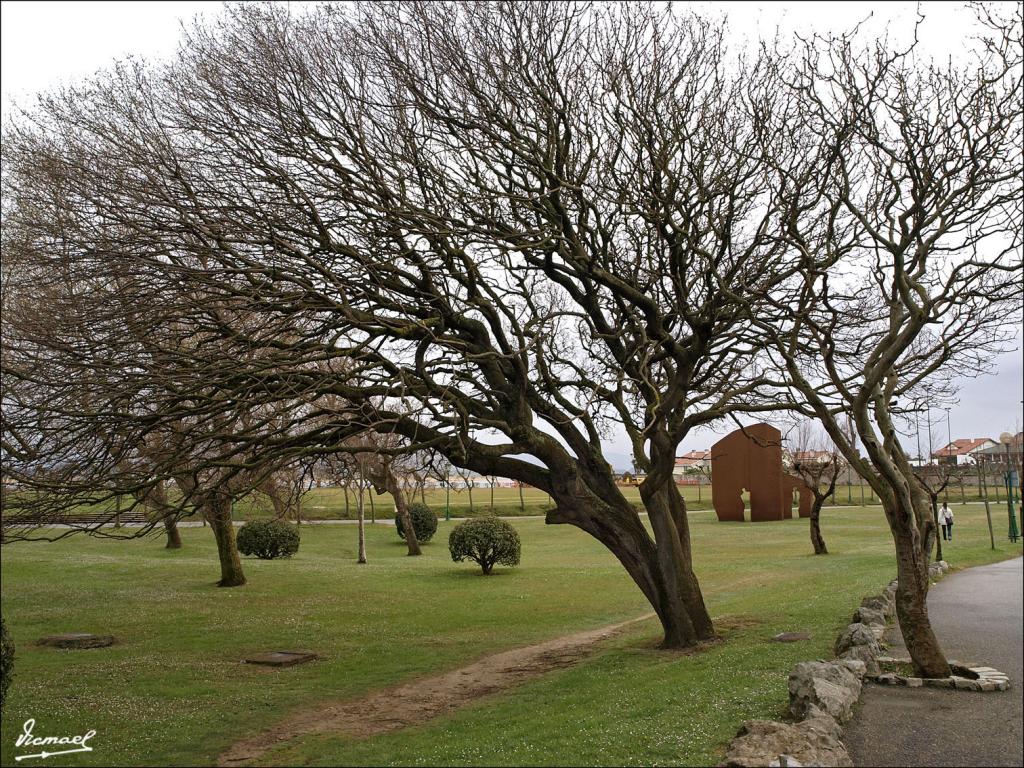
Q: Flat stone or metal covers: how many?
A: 3